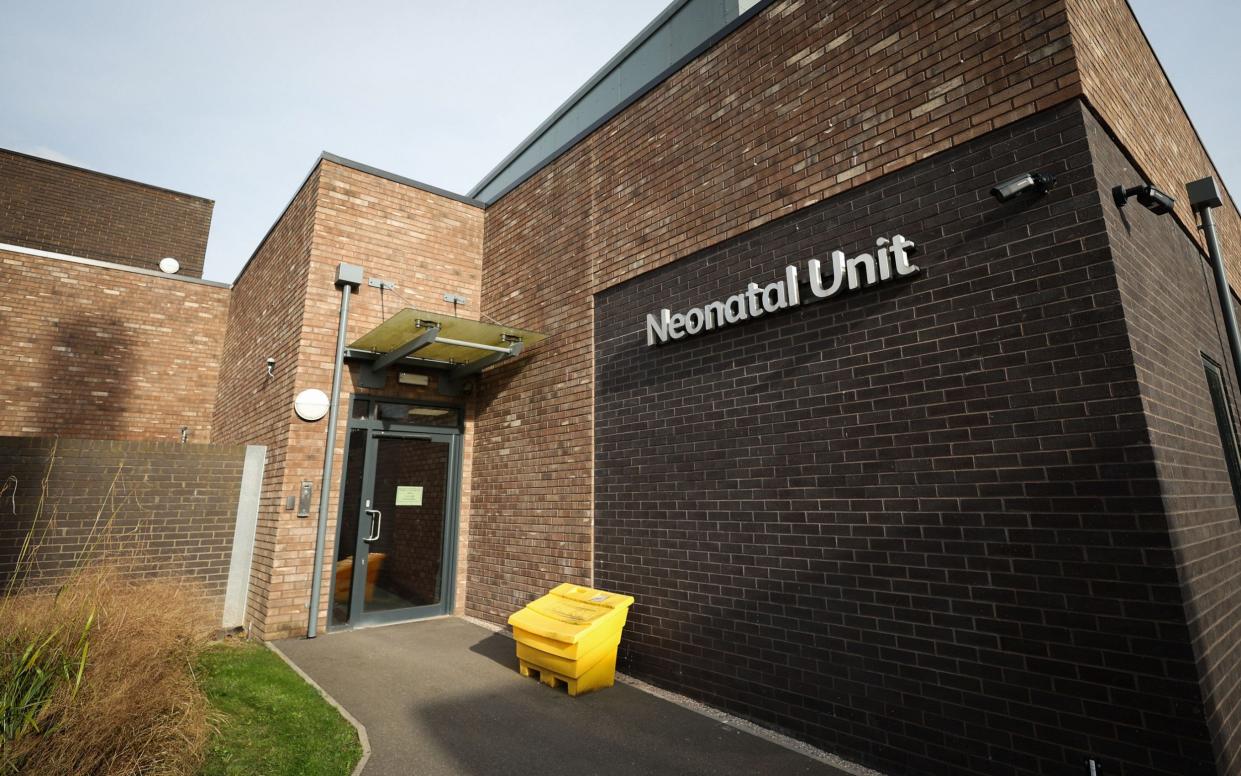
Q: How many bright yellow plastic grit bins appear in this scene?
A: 1